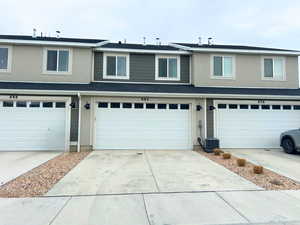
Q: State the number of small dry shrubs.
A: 4